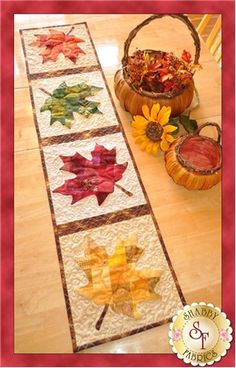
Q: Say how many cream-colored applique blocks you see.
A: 4